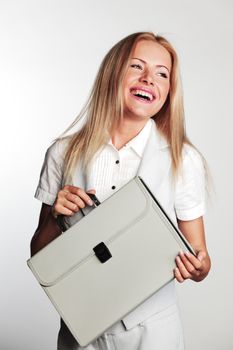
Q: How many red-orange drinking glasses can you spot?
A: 0